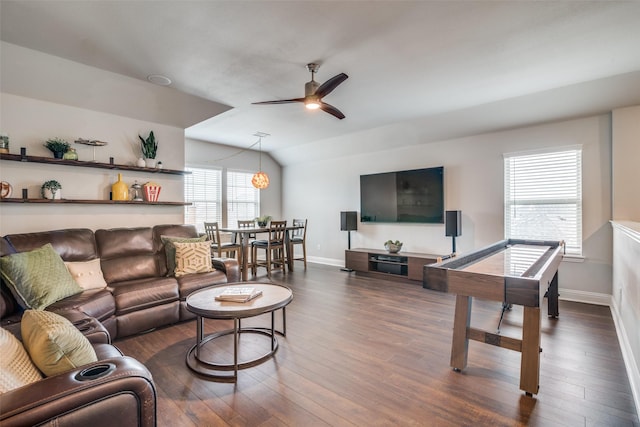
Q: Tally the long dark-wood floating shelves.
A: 2